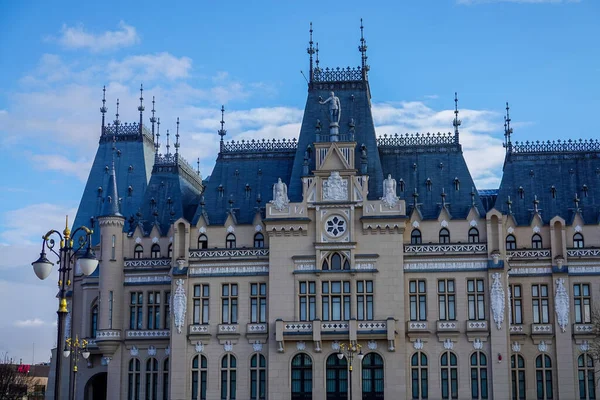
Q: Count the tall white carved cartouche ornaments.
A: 3